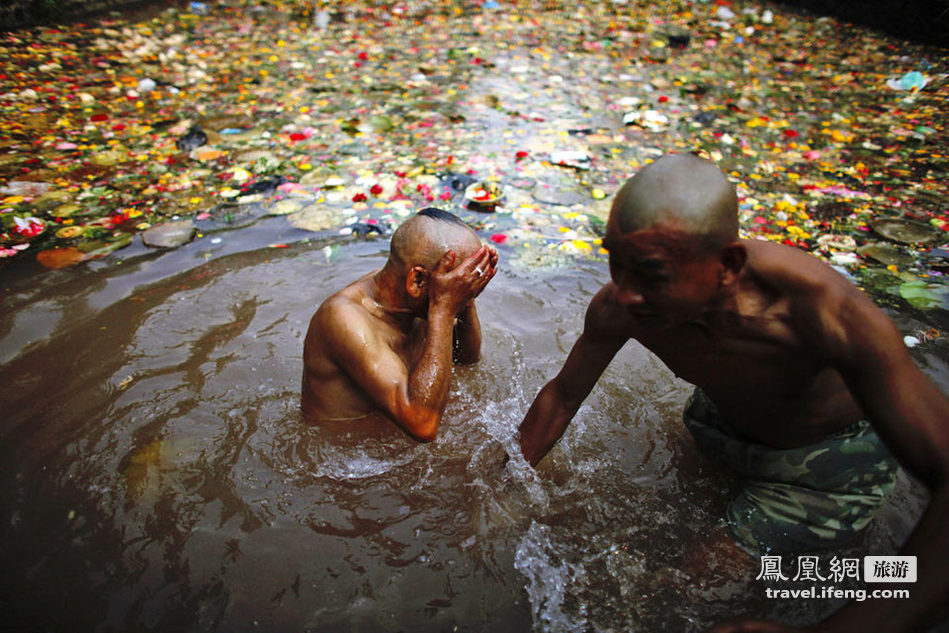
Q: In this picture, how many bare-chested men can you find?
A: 2